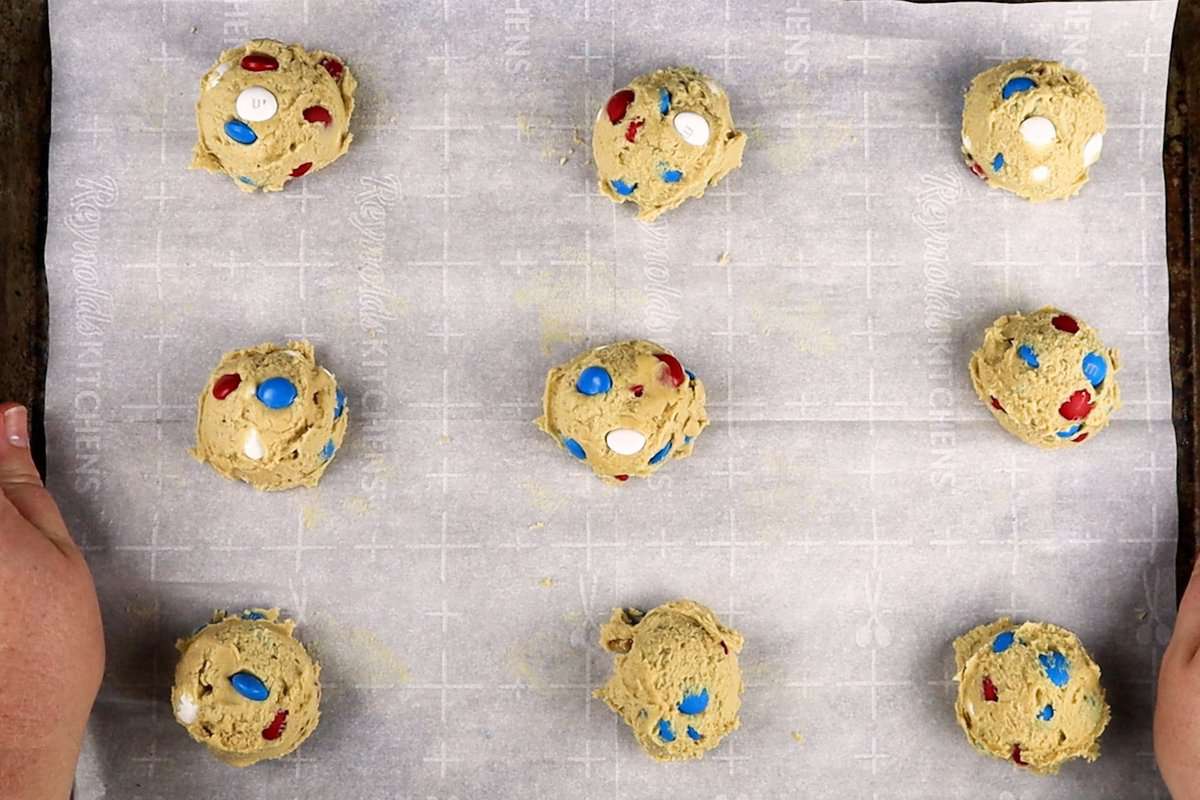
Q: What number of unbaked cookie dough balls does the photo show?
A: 9